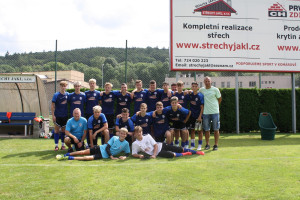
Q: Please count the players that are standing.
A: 11